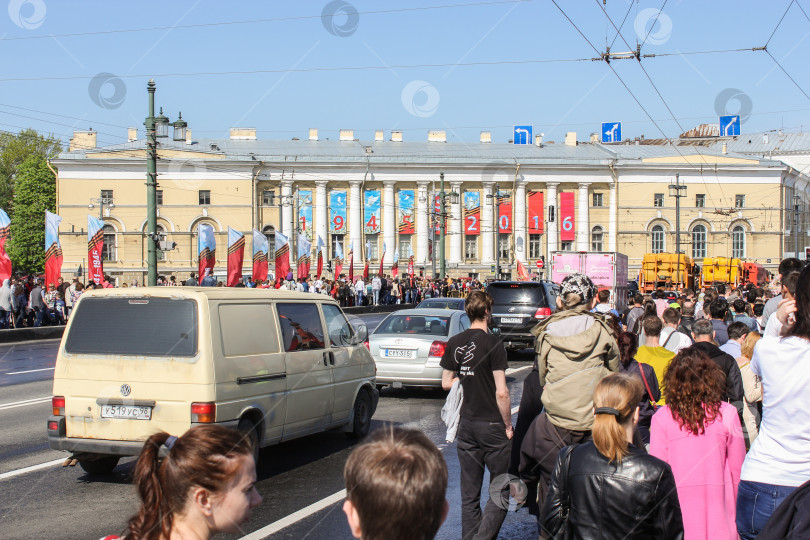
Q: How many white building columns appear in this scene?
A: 11